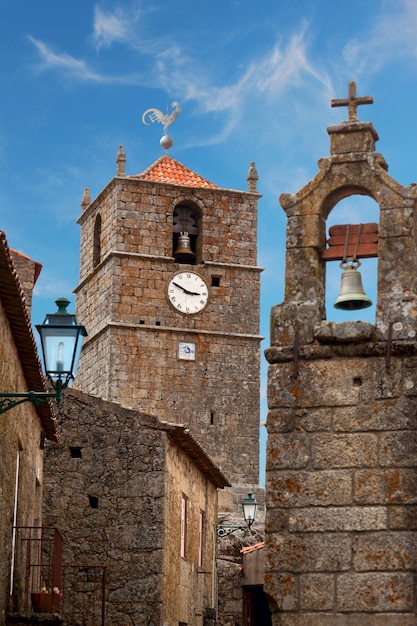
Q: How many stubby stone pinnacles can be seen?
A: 3